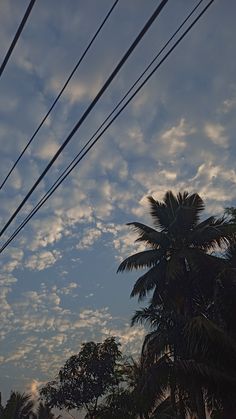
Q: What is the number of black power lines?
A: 5